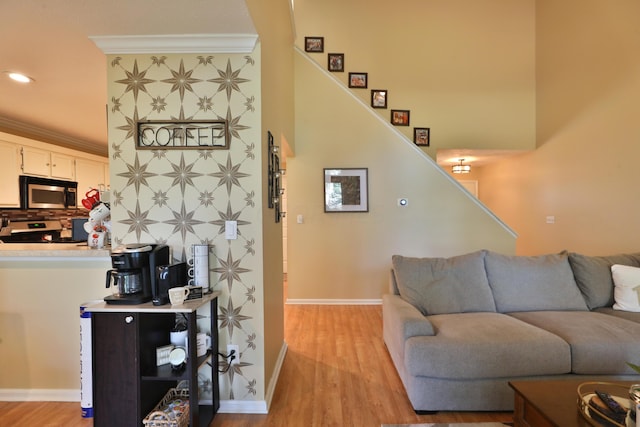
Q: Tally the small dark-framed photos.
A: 6